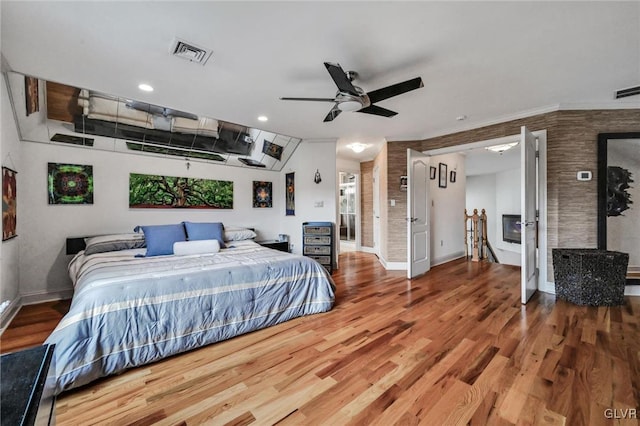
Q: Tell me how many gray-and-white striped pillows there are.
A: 2